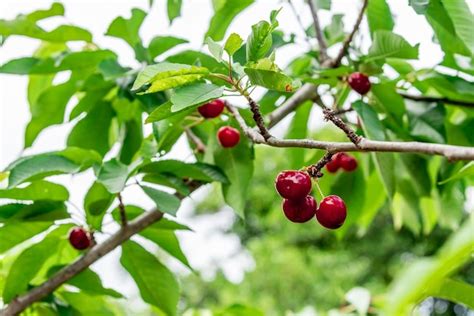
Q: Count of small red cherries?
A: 9